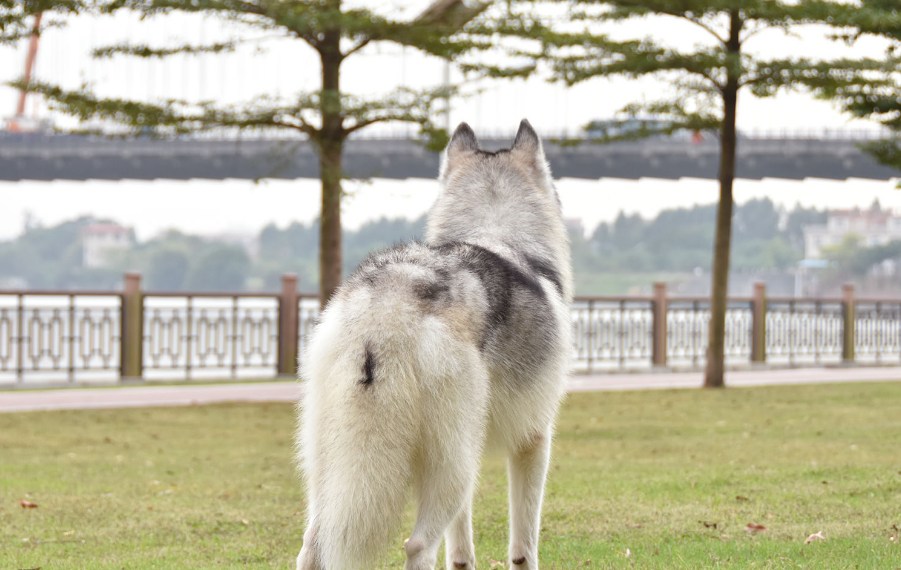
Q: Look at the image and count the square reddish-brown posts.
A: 5